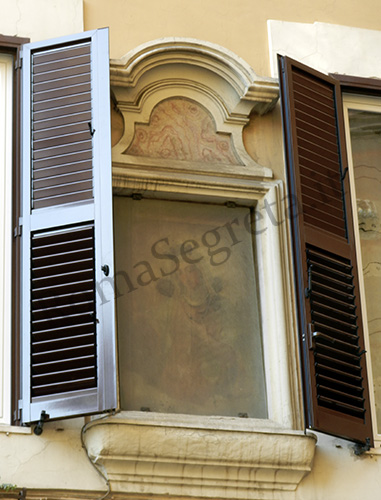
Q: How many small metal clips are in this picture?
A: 4